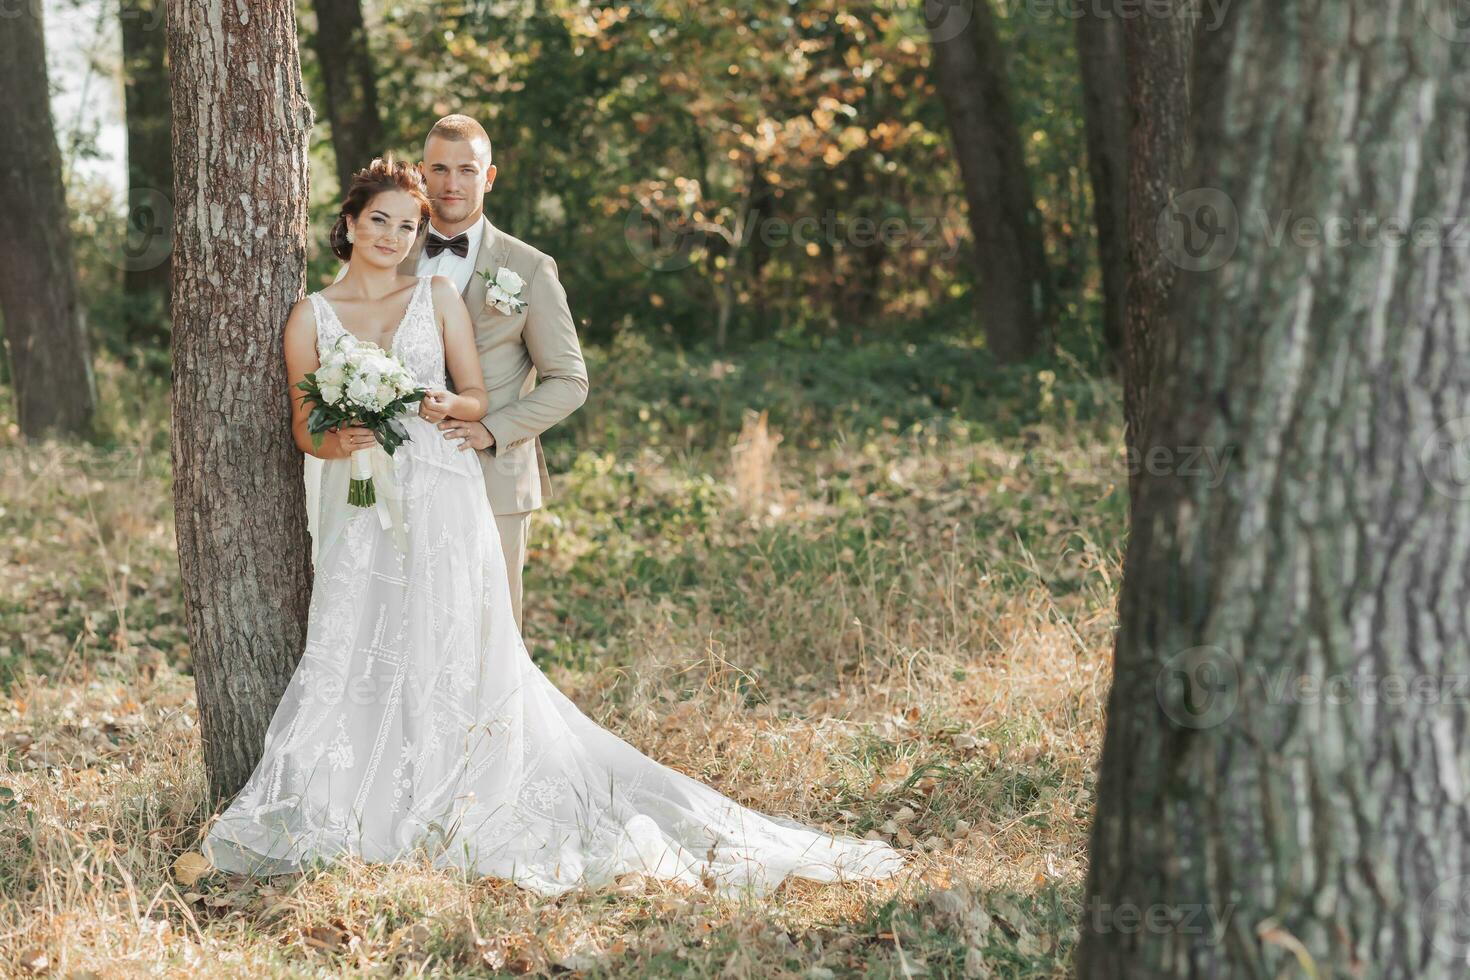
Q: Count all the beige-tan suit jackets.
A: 1